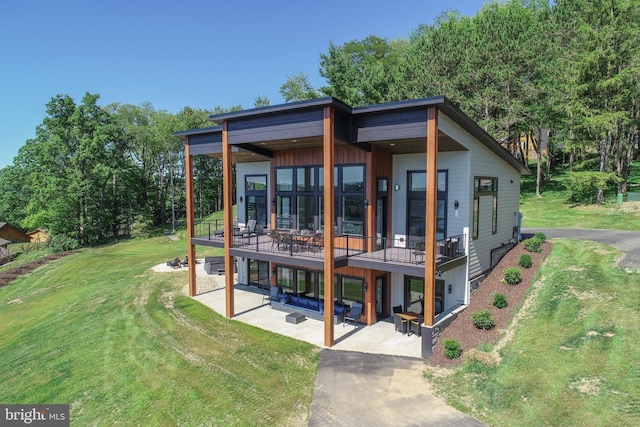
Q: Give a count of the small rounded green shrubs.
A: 7